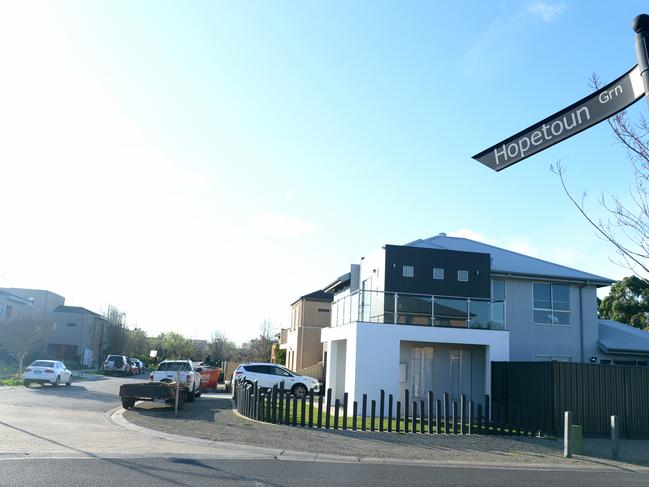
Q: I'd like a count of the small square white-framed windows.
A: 3